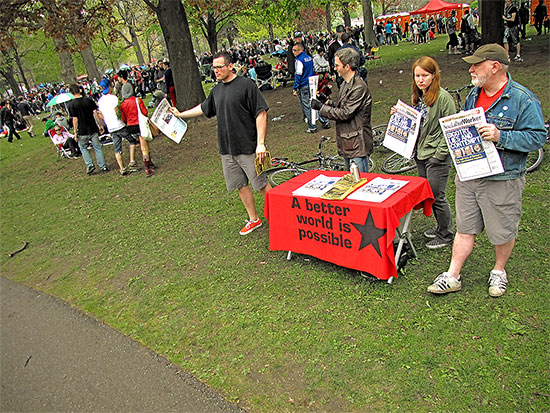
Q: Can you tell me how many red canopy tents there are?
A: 1